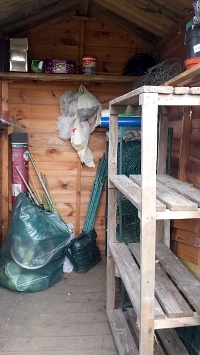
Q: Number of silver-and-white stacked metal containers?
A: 3